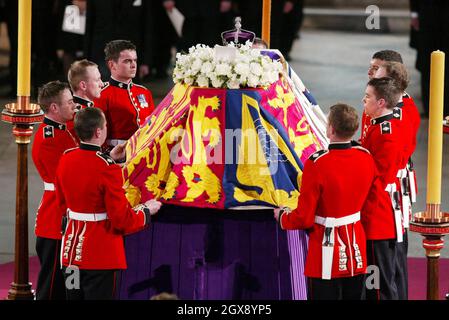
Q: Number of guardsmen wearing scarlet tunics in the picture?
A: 8